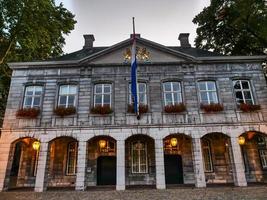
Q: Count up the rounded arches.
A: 7